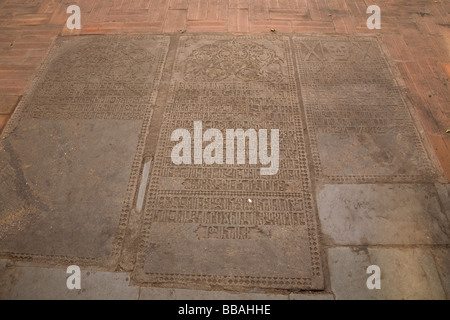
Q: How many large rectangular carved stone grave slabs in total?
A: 3